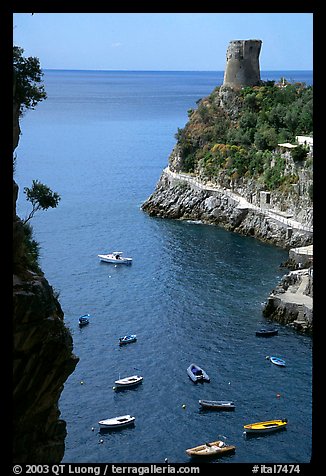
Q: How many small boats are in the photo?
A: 11